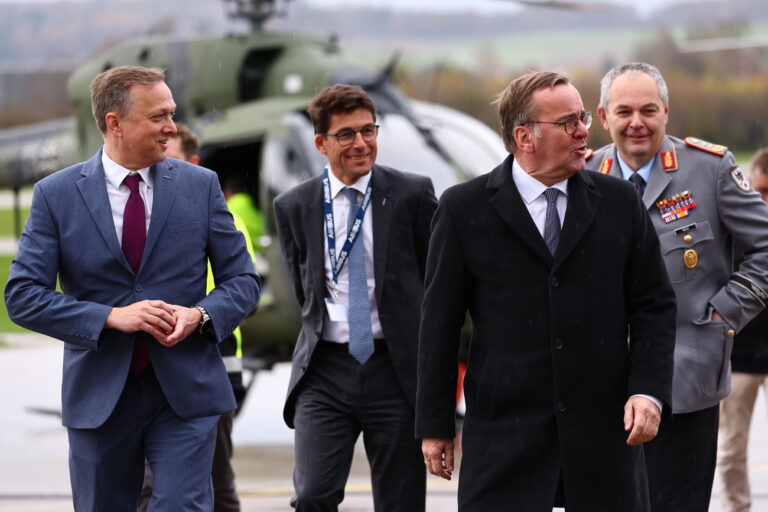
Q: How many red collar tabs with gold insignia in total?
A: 2